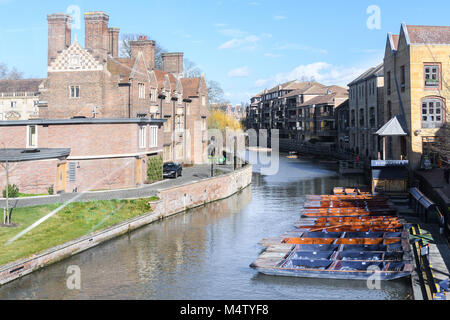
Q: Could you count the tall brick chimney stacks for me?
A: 5